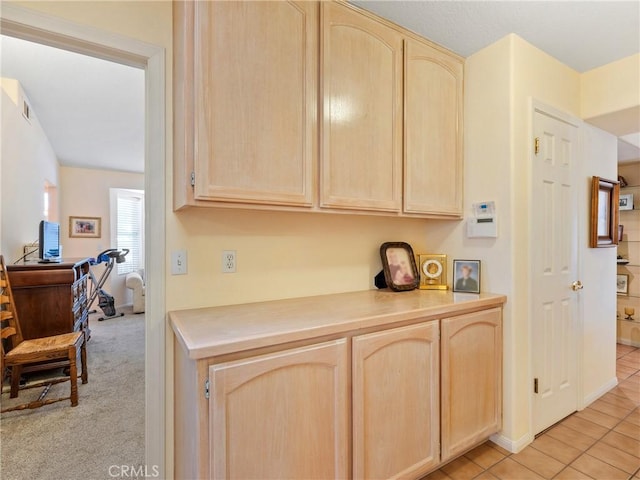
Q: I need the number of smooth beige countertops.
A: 1